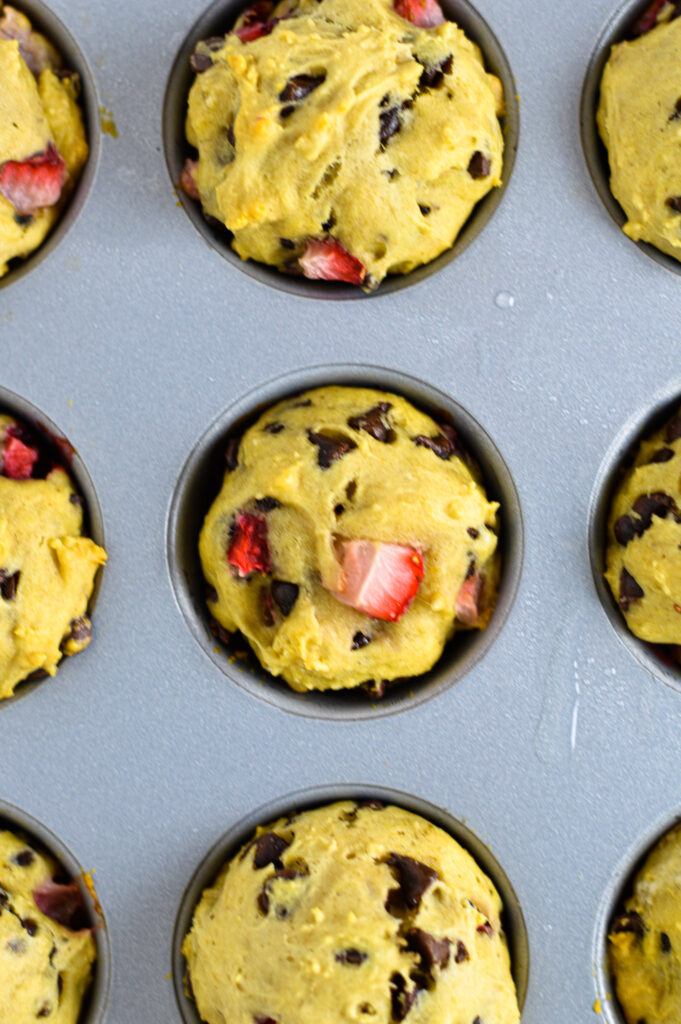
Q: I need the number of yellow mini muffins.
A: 9